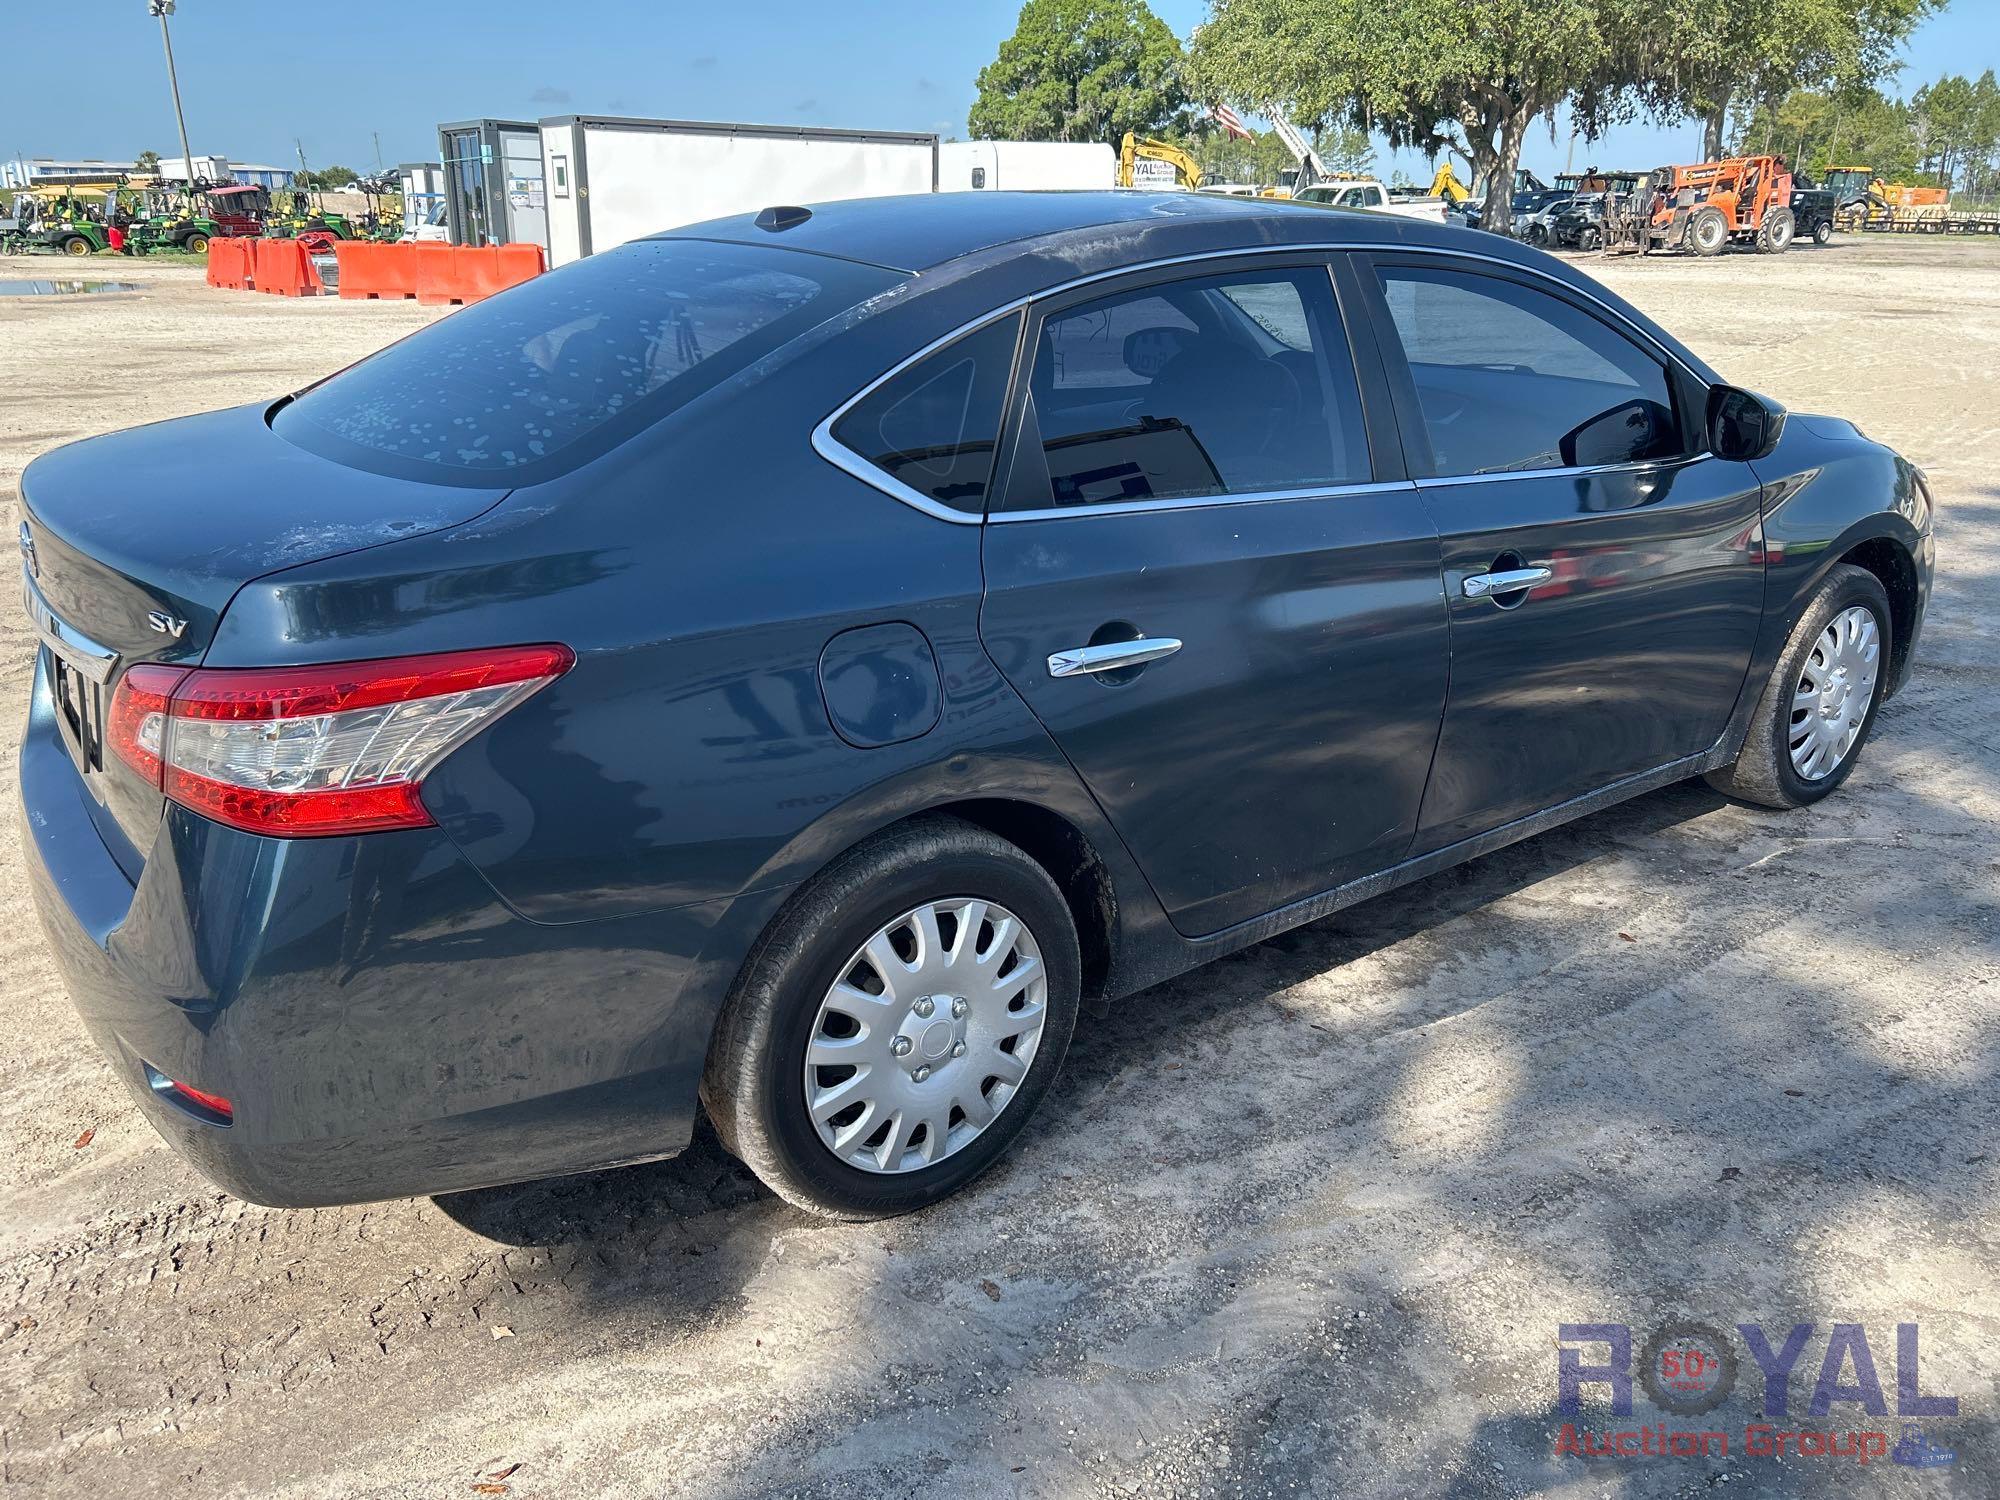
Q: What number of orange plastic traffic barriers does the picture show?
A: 4